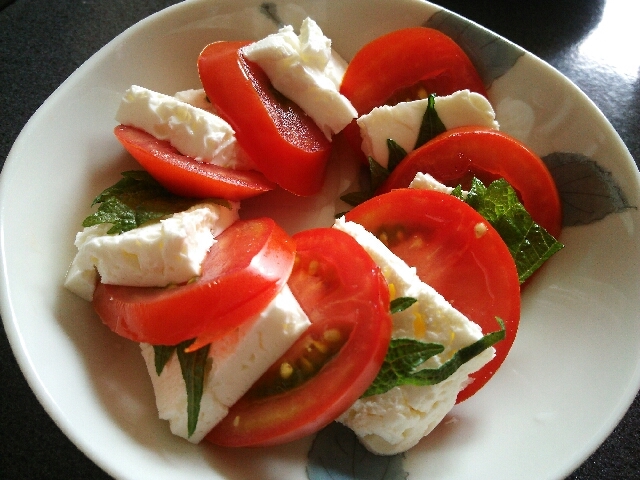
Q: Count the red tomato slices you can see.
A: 7